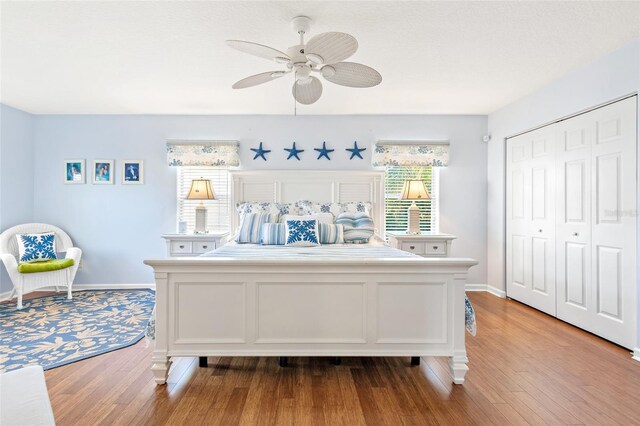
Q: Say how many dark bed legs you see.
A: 4